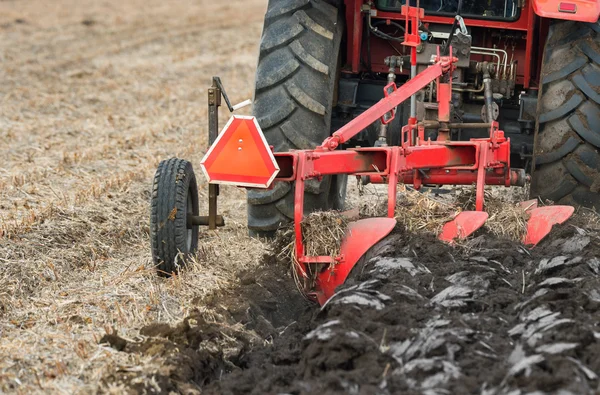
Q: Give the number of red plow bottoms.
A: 3